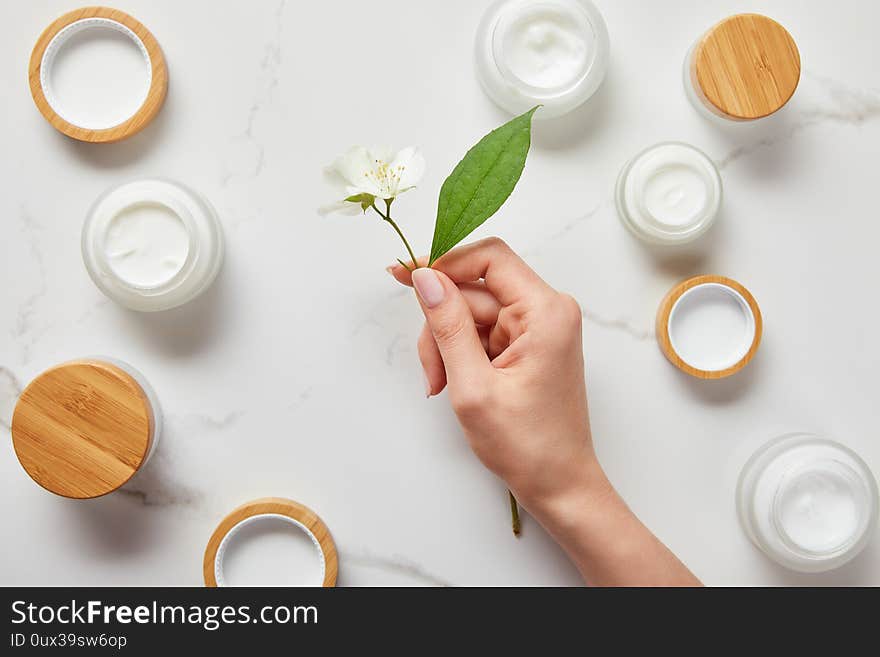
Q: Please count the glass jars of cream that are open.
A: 4